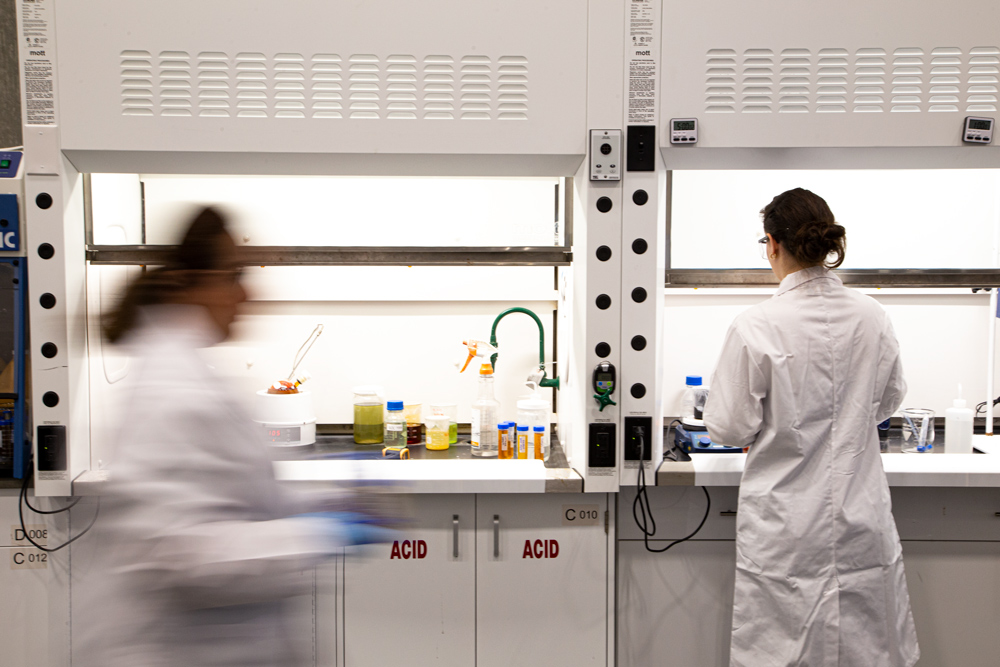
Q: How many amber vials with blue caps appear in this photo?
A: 4